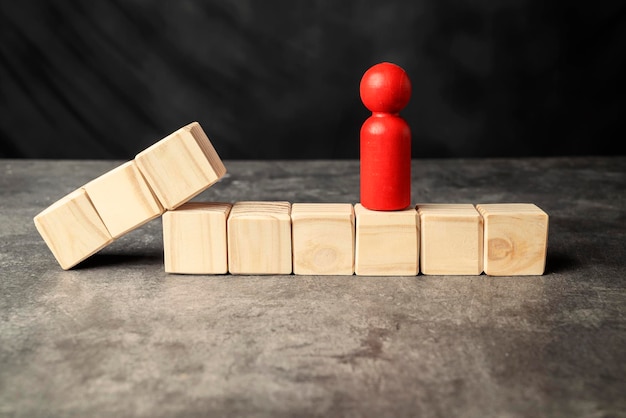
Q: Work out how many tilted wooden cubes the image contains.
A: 3